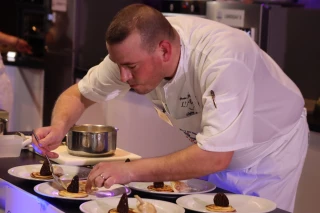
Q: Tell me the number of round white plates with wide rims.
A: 5